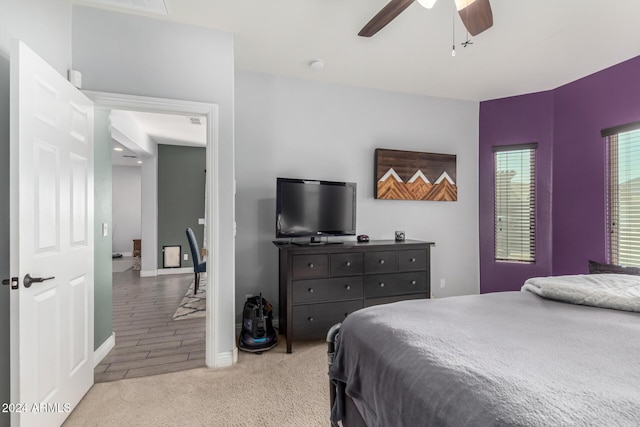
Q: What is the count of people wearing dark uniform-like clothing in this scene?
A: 0